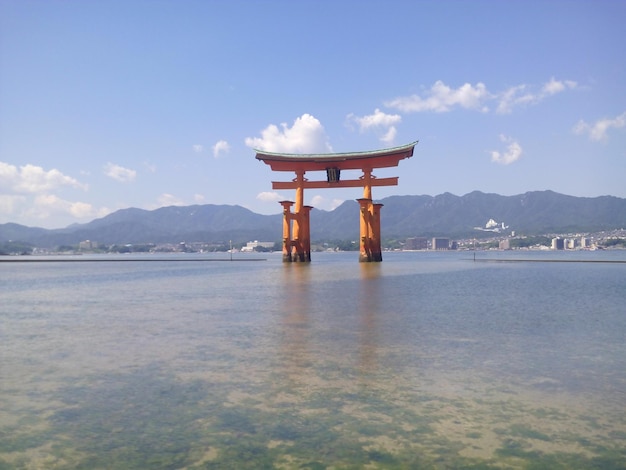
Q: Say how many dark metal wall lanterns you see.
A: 0